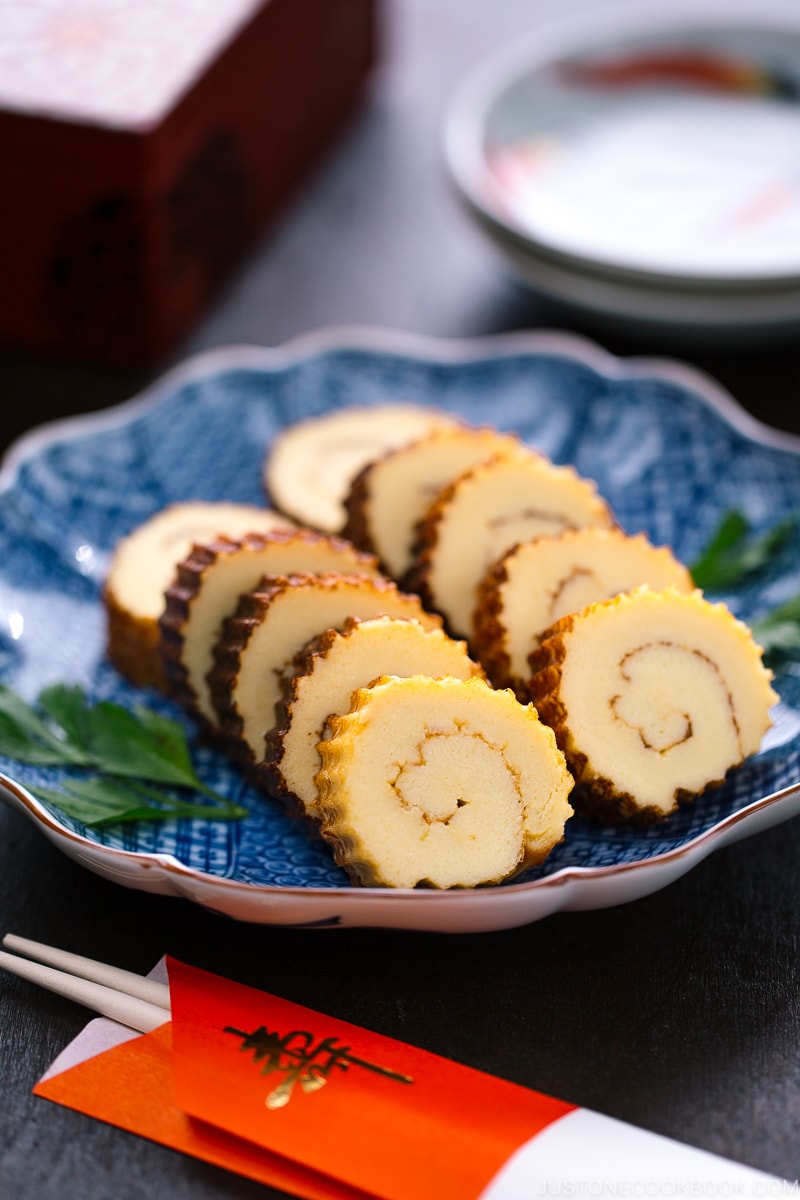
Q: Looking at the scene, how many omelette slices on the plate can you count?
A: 10